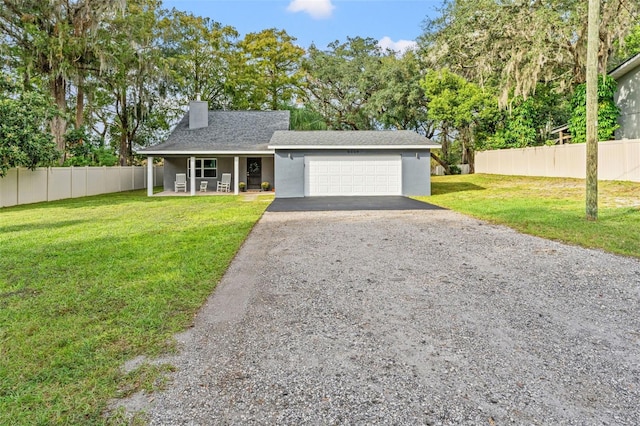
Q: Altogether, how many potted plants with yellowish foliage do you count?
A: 2